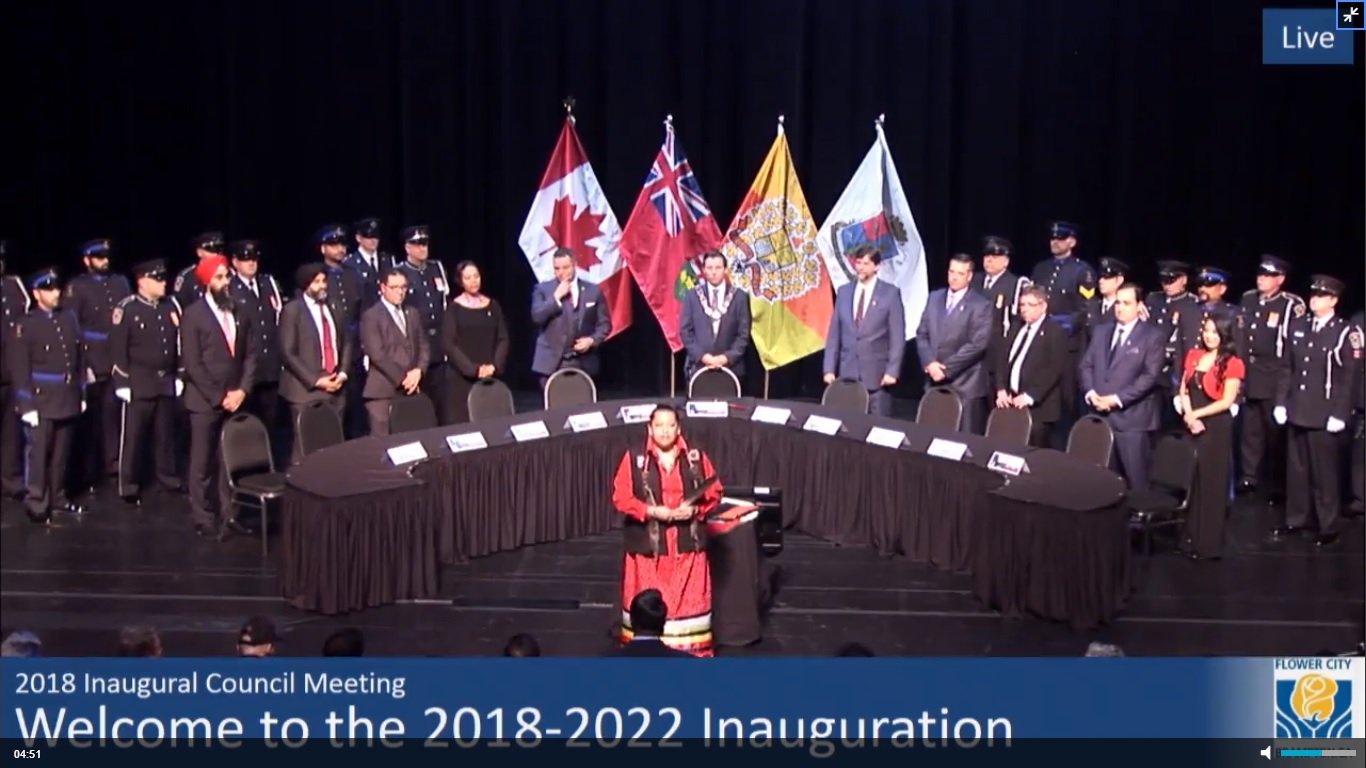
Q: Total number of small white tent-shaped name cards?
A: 11